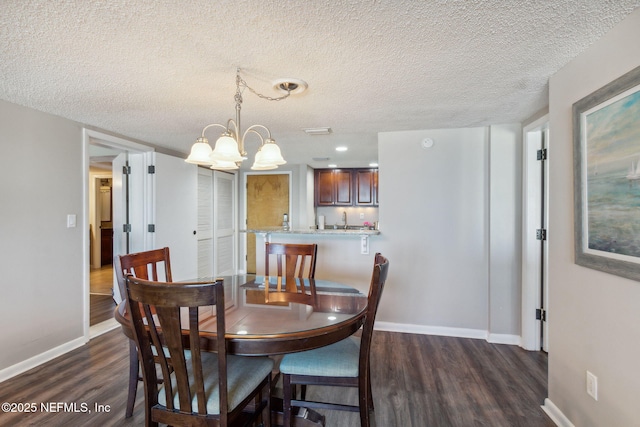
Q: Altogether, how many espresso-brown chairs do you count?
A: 4